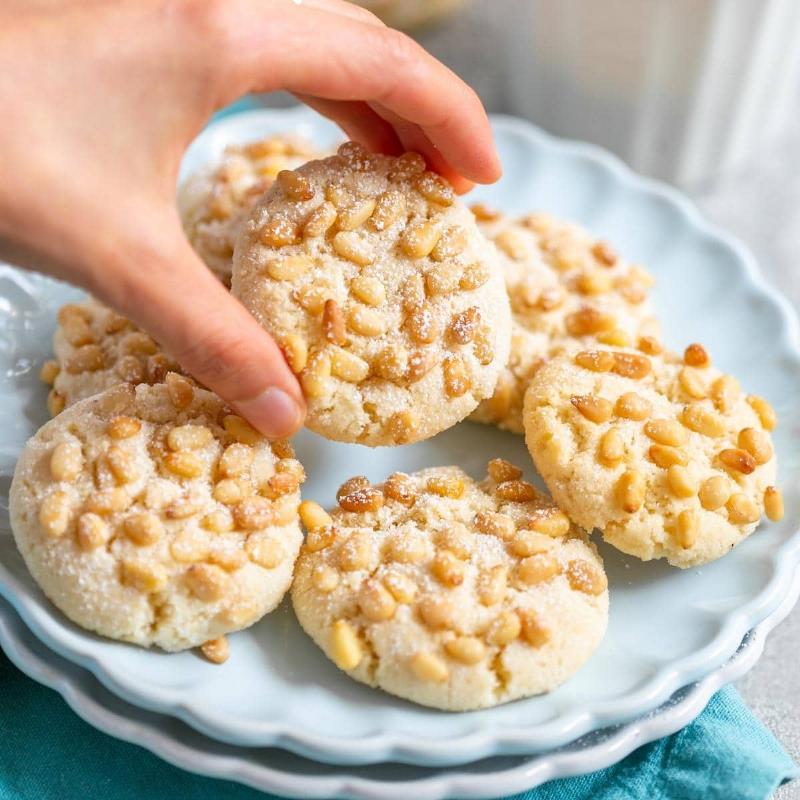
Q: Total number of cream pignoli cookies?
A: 7